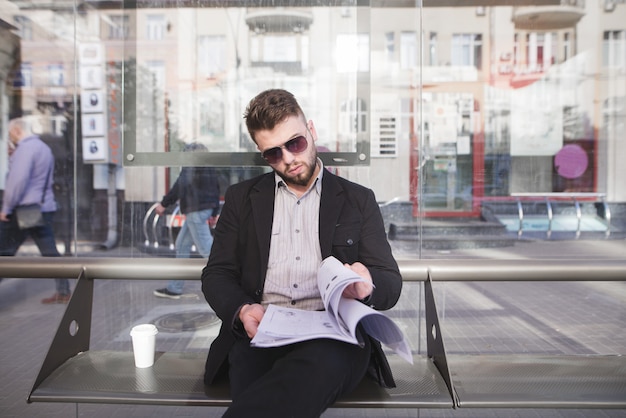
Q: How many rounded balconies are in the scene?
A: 2